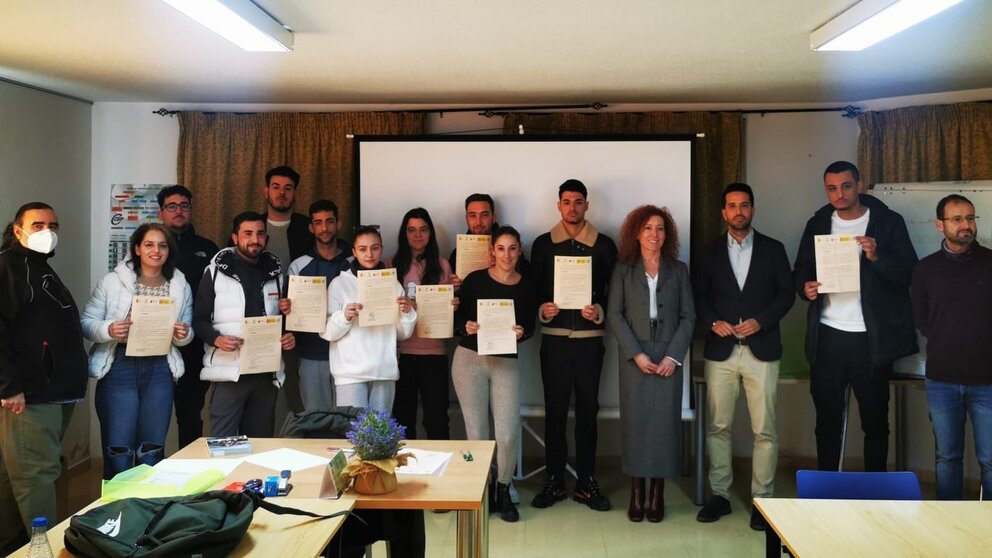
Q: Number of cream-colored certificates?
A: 9